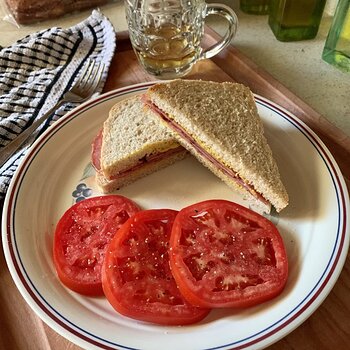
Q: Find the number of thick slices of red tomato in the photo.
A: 3